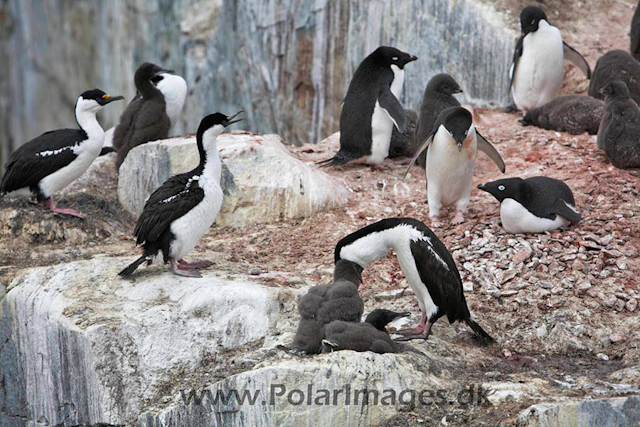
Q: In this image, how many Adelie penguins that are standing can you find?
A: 3